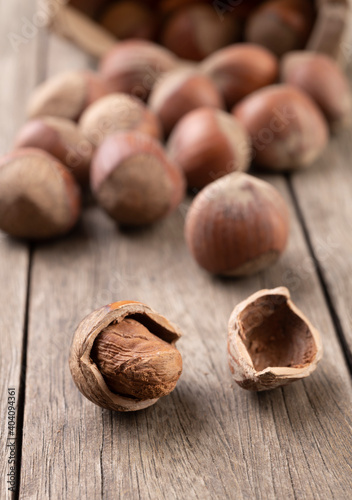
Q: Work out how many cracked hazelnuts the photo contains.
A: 1